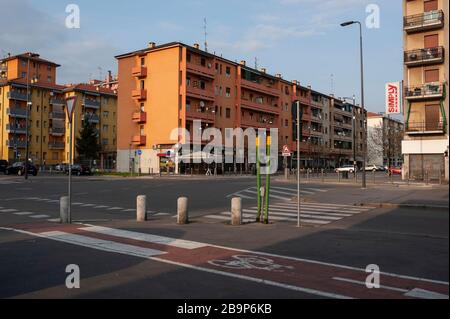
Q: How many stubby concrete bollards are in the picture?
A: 4